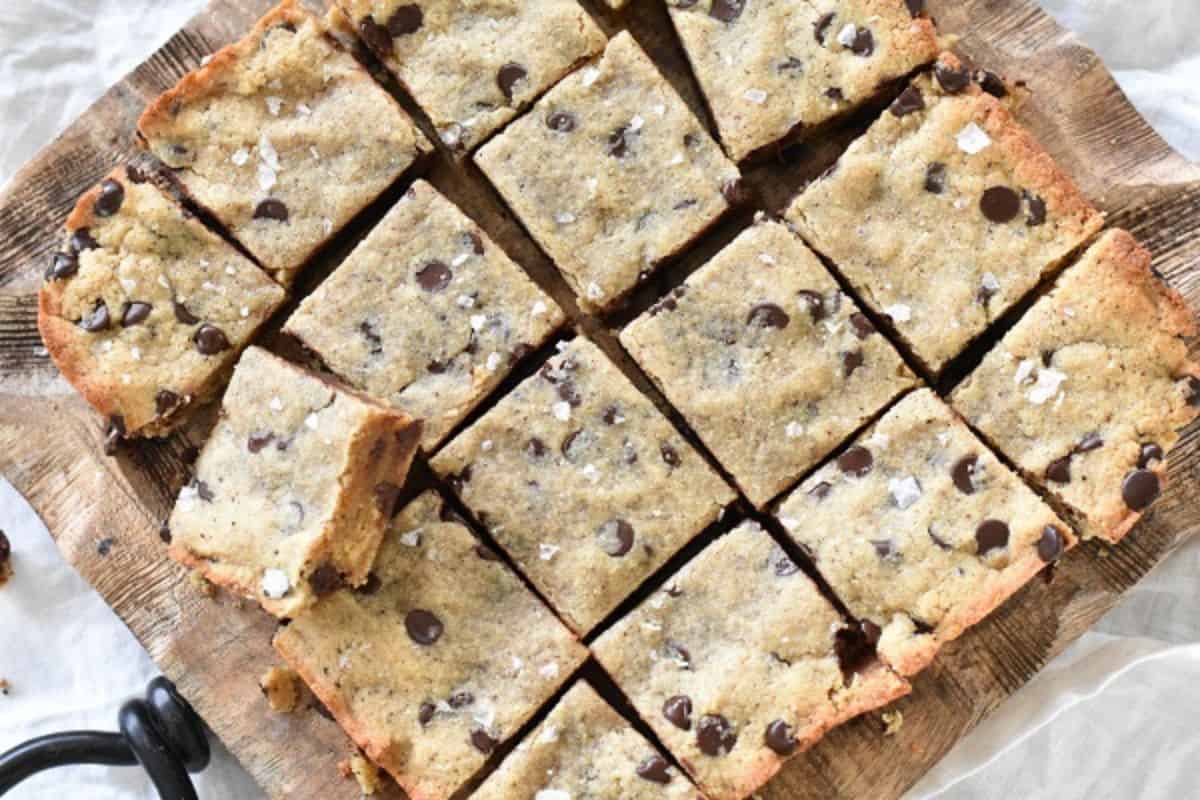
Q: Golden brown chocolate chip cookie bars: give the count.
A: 15